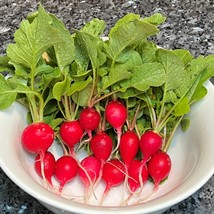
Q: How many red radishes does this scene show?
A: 13